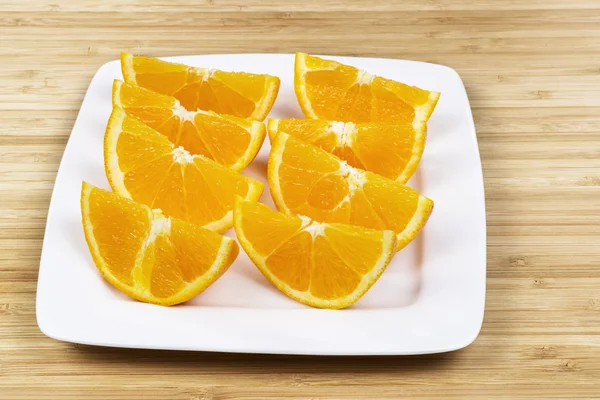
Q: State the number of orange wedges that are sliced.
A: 8